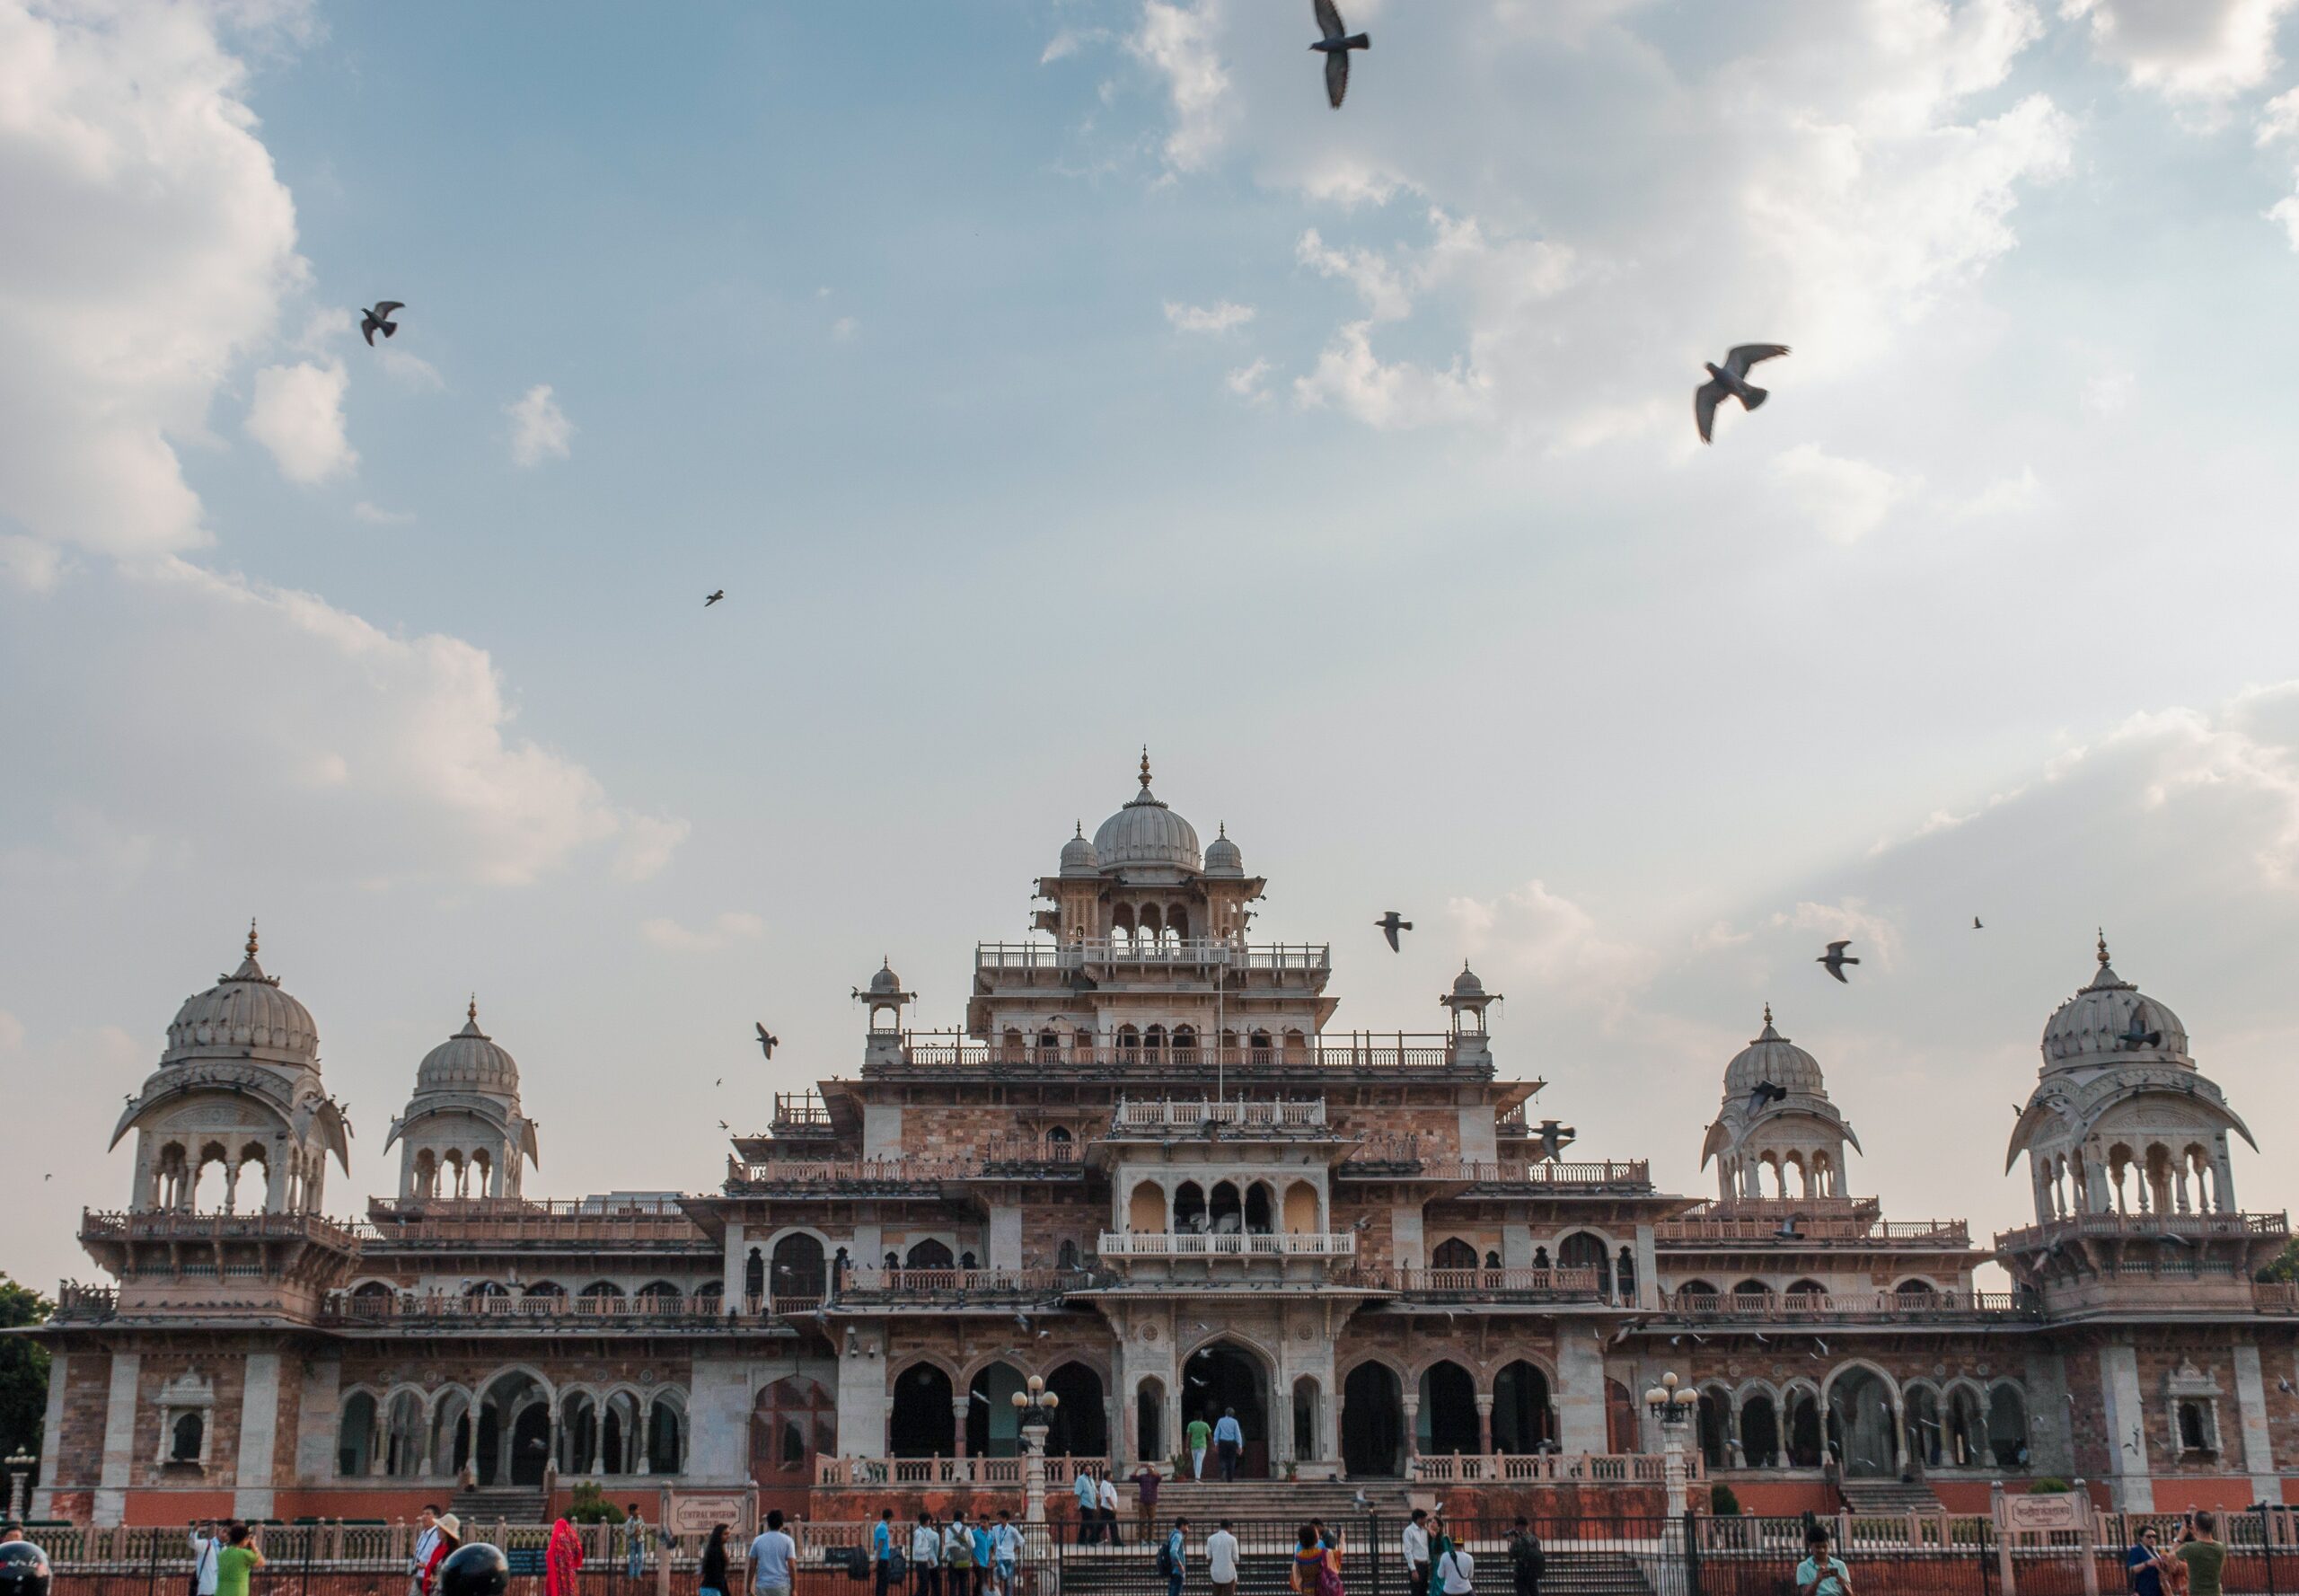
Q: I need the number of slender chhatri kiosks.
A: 2